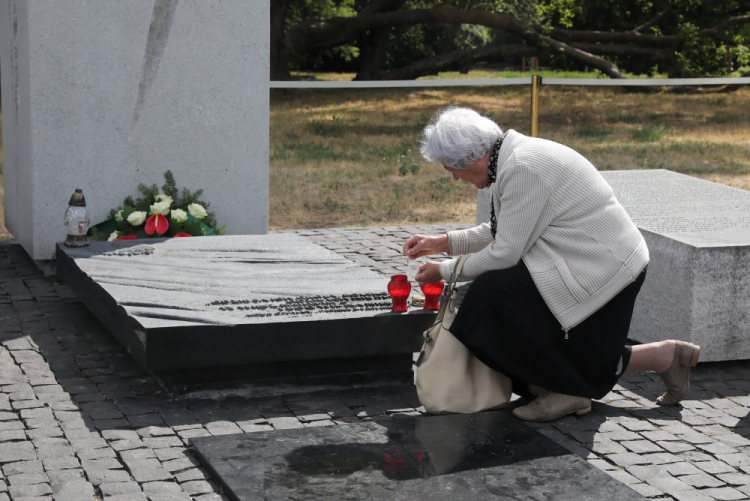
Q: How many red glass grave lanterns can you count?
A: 2